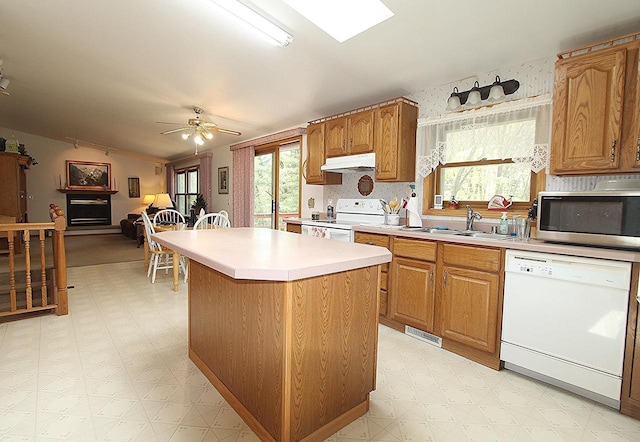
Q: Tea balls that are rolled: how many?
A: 0